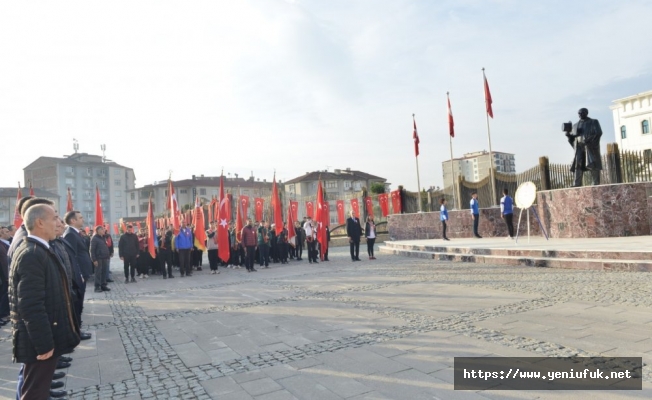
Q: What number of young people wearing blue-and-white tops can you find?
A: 3